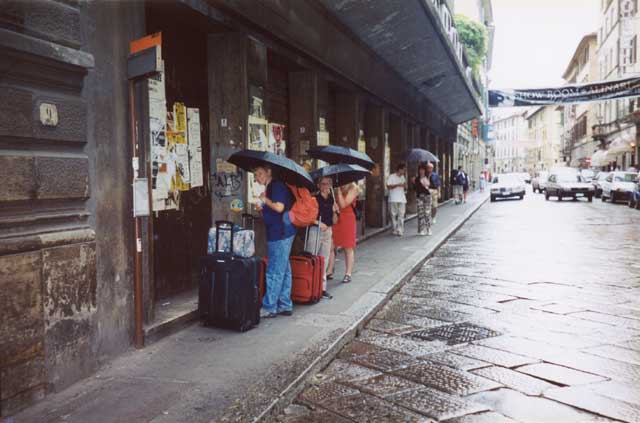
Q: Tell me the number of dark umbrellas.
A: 4